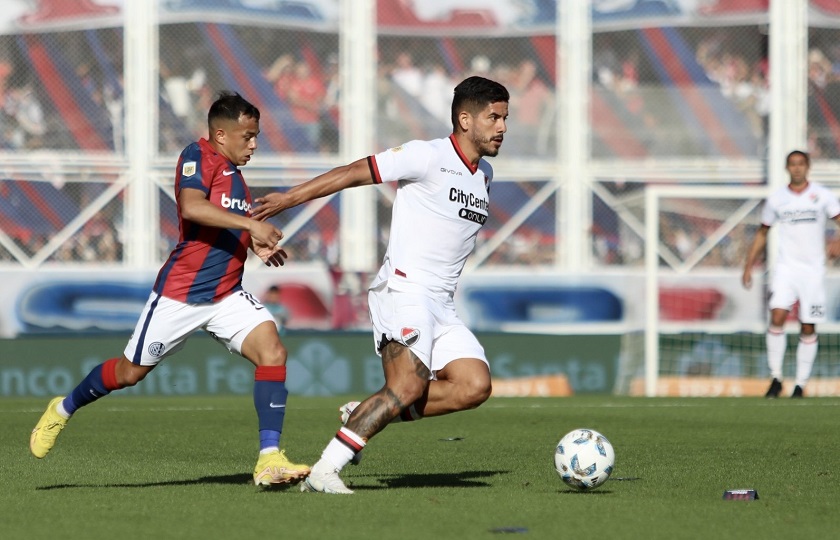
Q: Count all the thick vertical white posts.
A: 4